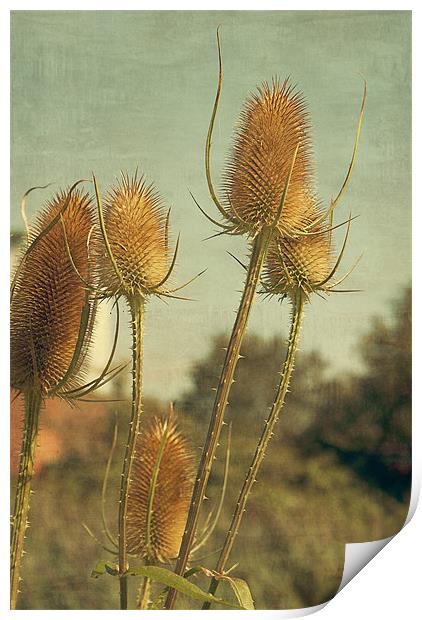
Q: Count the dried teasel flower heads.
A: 5